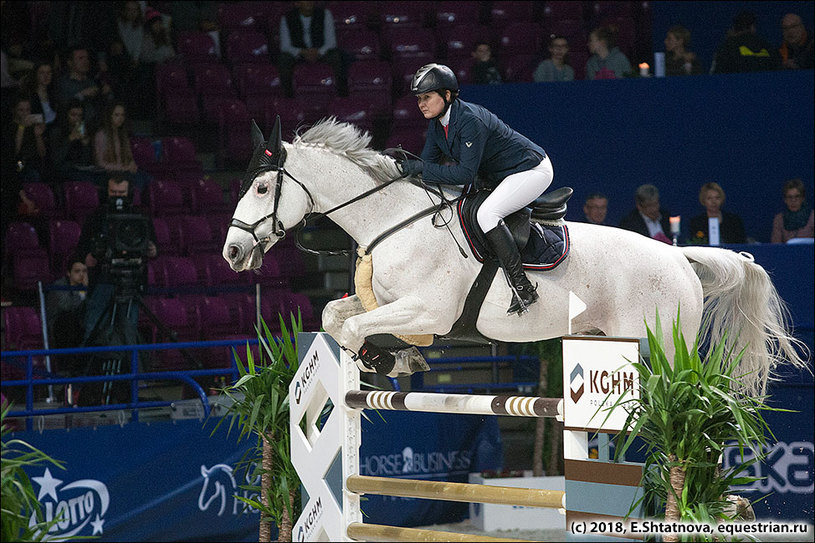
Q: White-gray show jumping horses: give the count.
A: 1